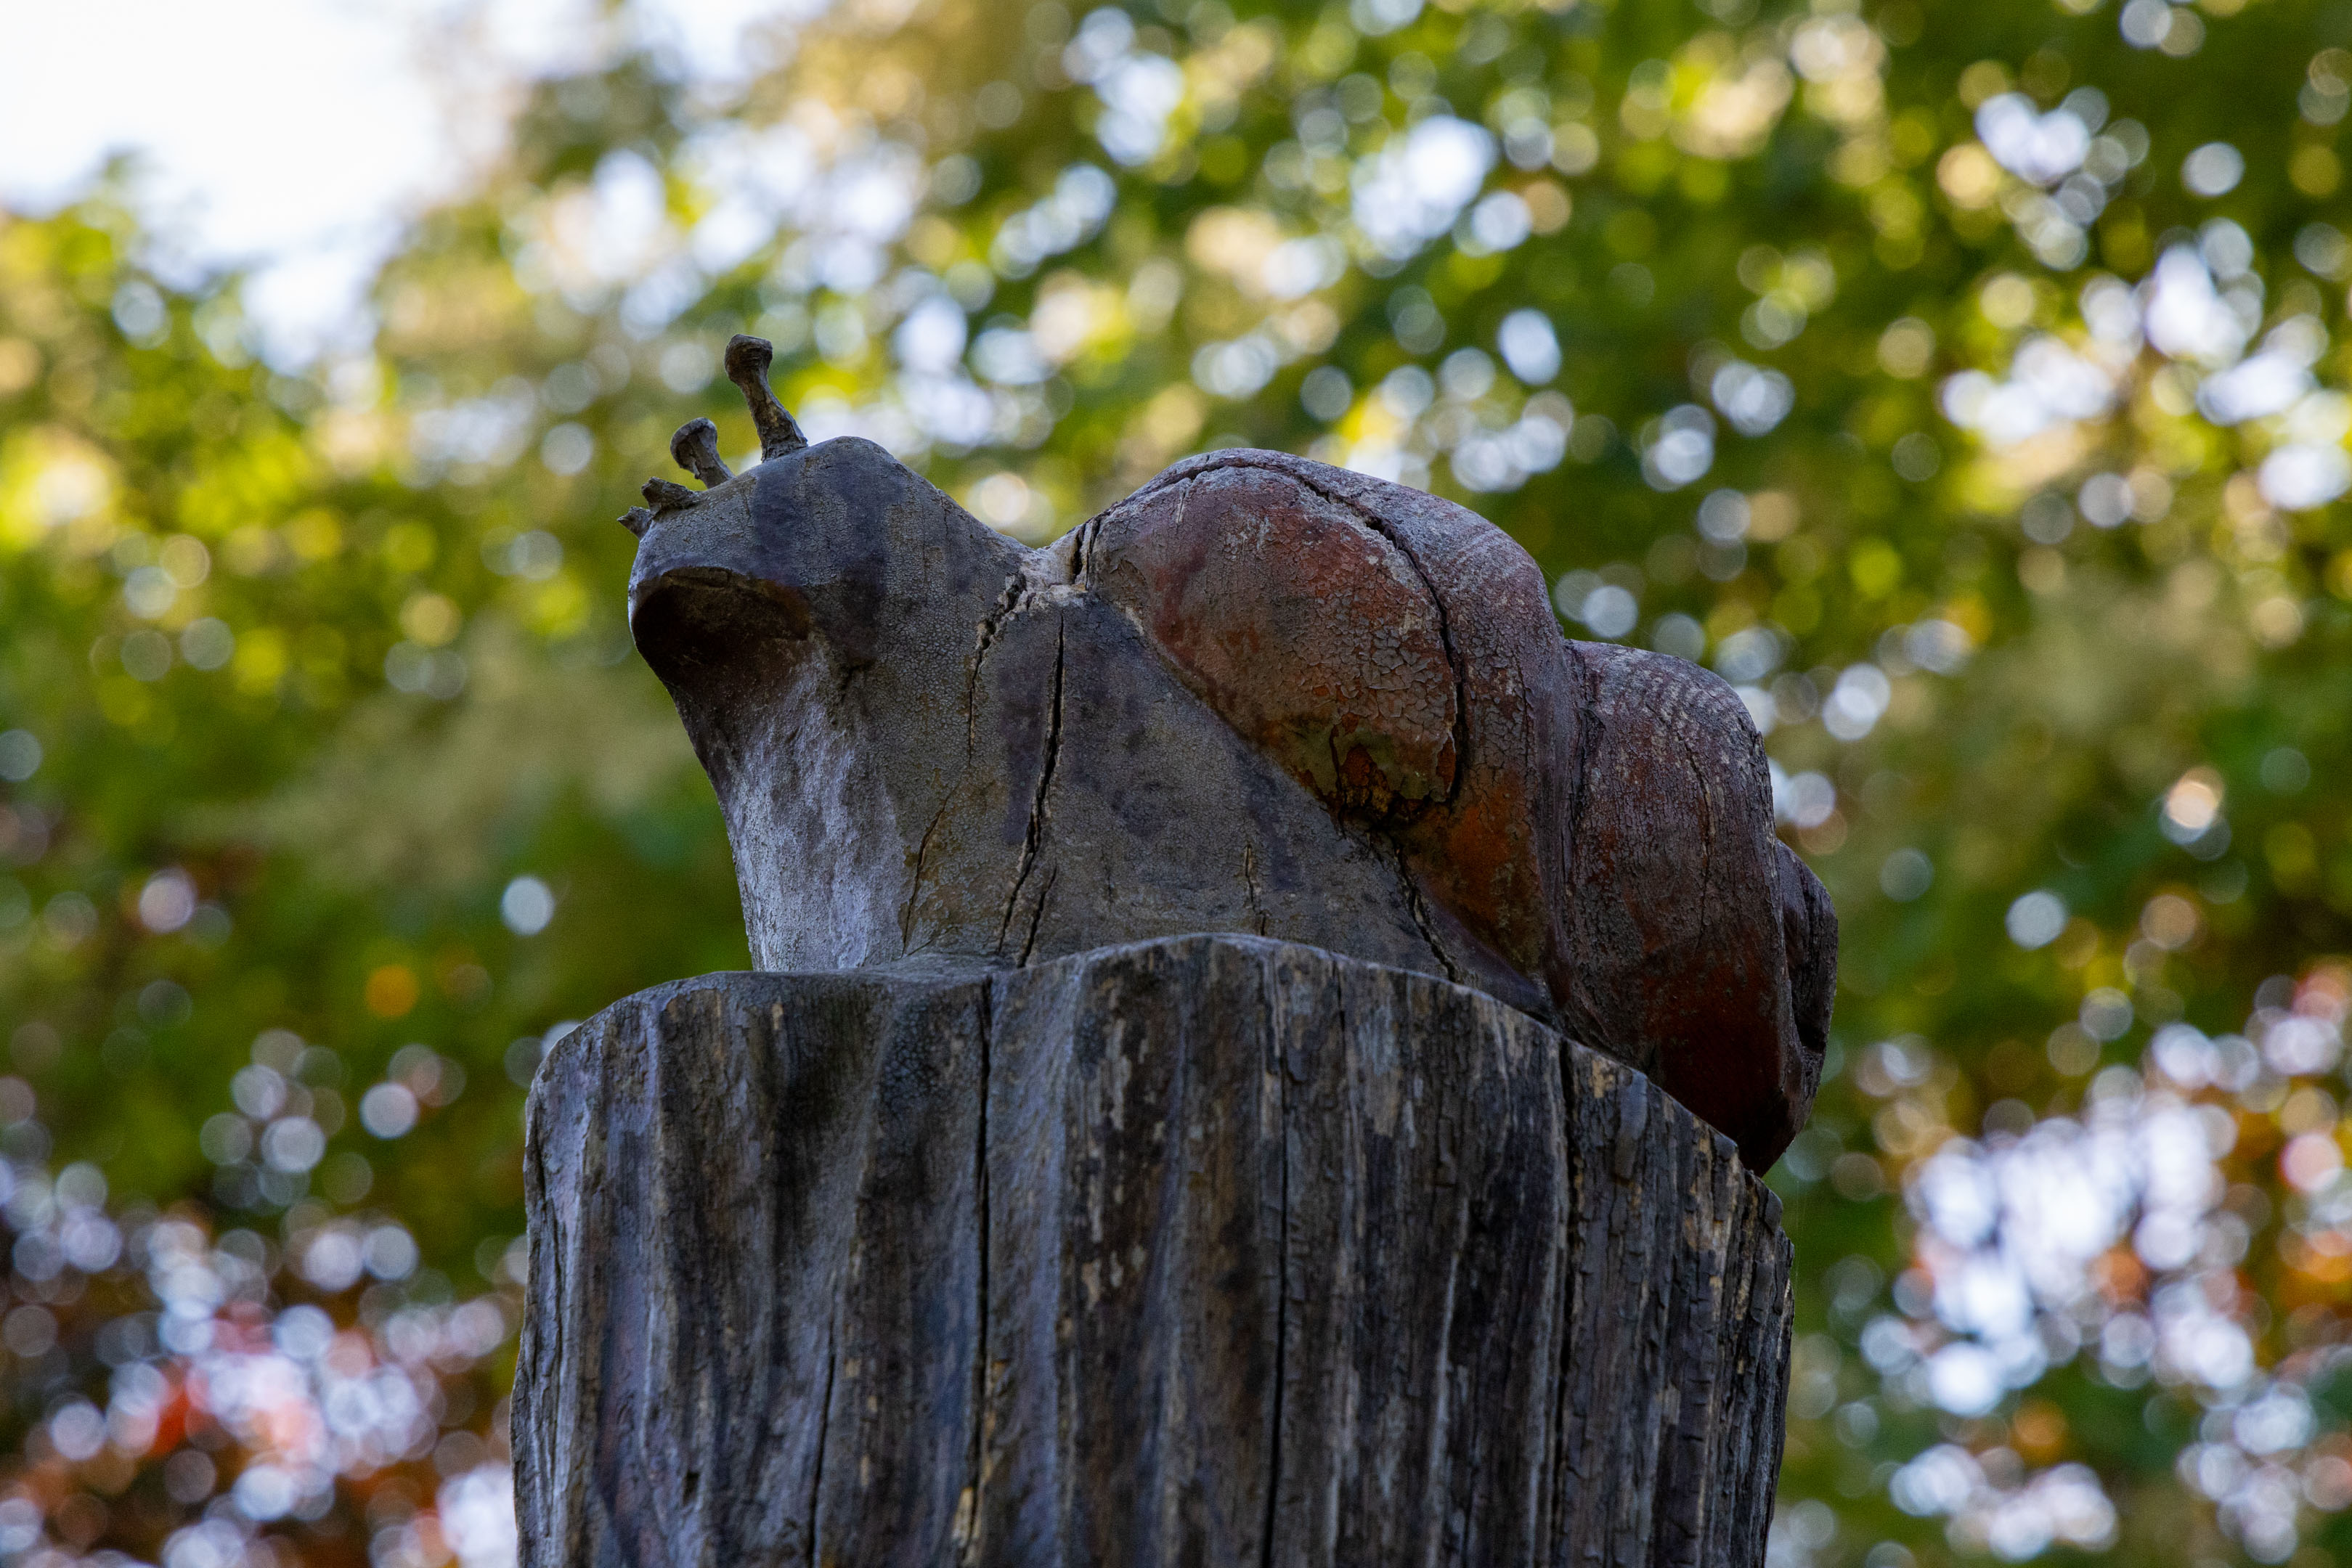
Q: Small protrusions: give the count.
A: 4